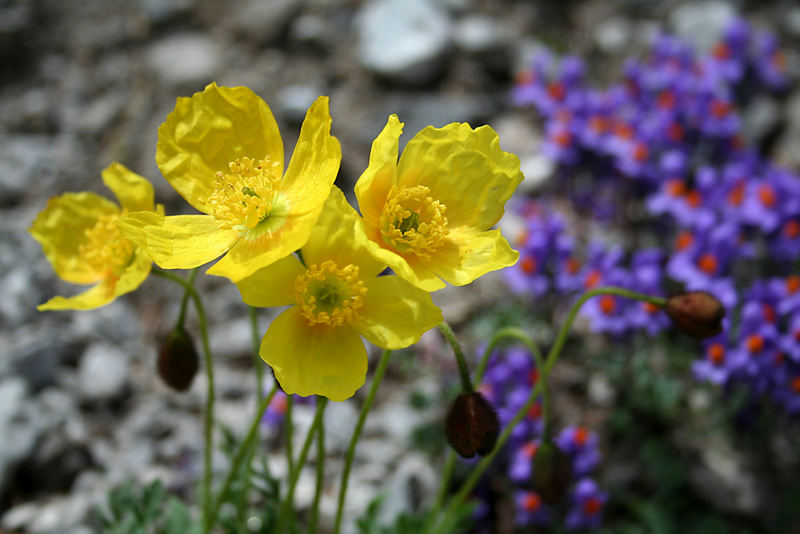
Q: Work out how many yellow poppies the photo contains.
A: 4